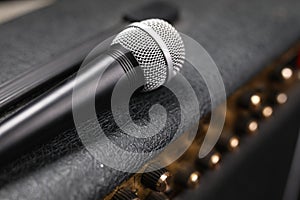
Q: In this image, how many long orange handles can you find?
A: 0